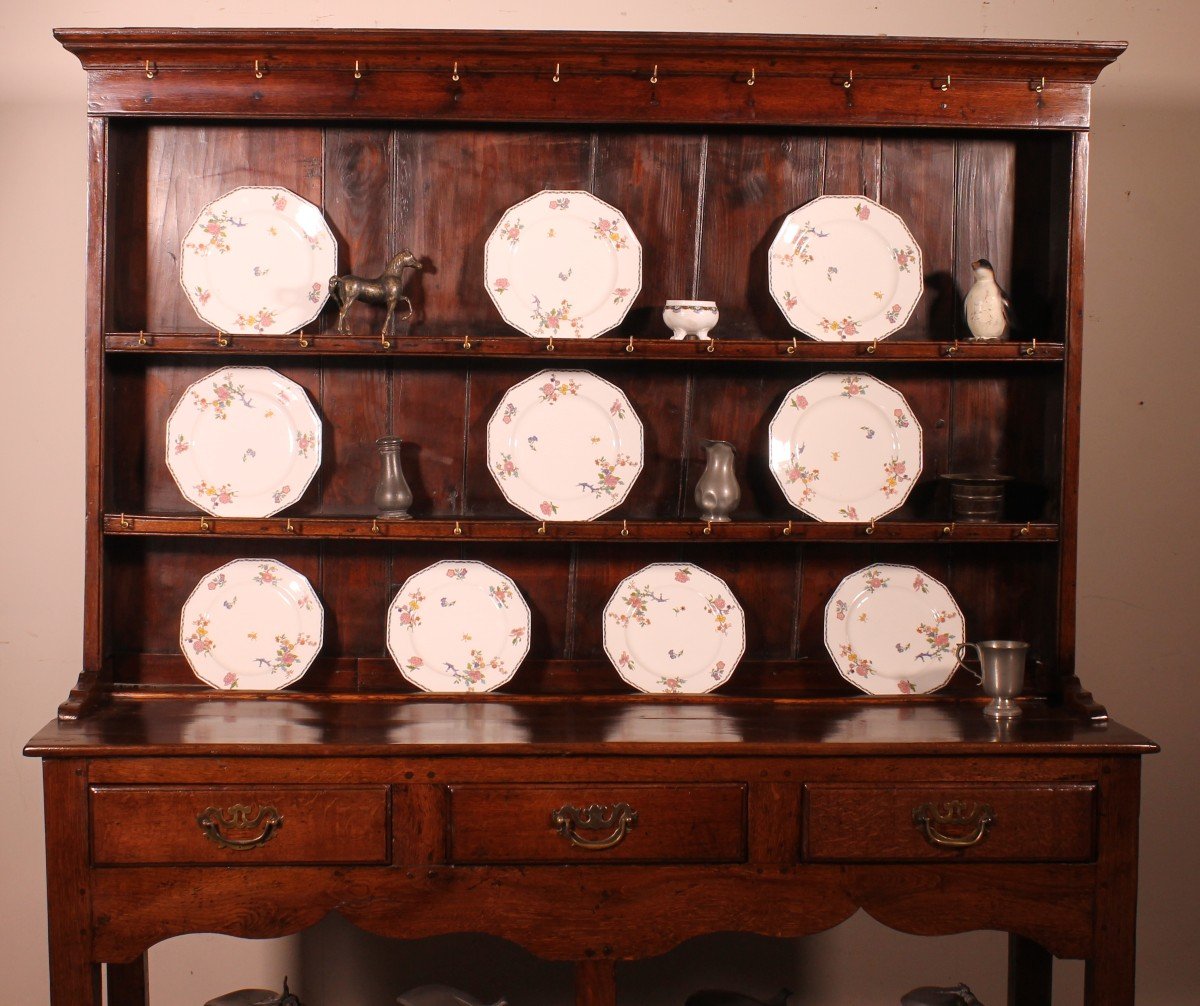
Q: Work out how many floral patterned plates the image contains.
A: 10